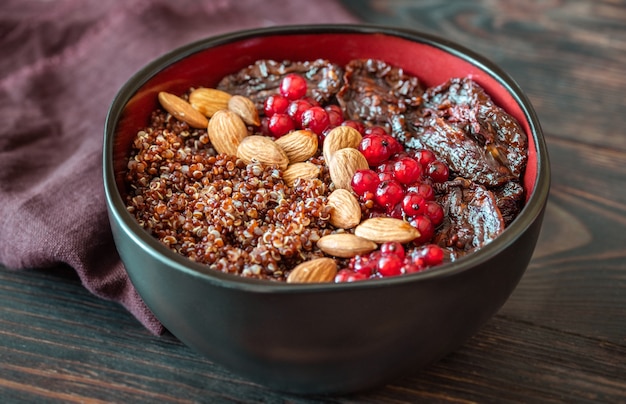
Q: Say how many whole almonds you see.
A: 13